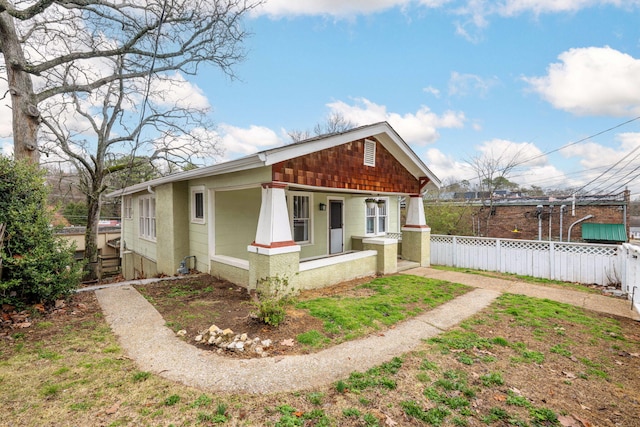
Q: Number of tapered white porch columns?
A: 2